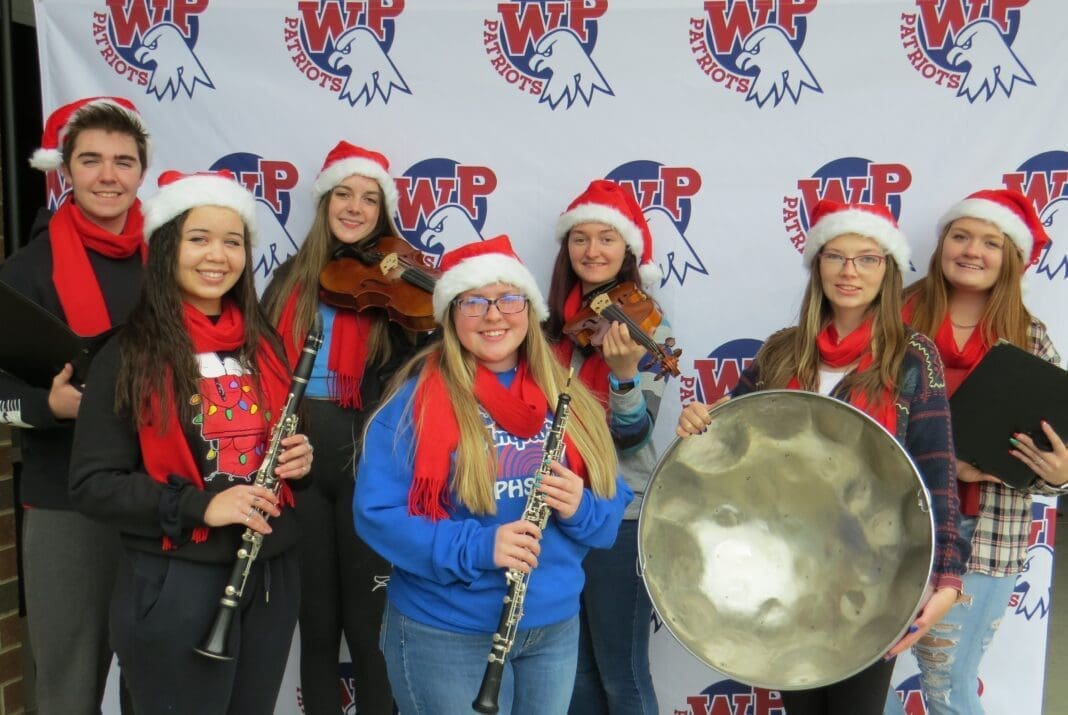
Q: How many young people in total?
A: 7